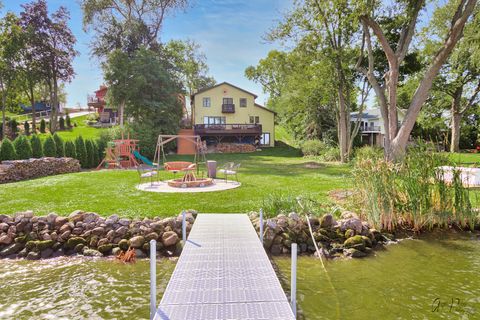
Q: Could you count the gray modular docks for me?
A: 1